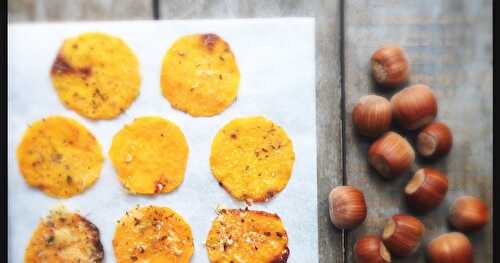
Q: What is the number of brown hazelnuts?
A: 11